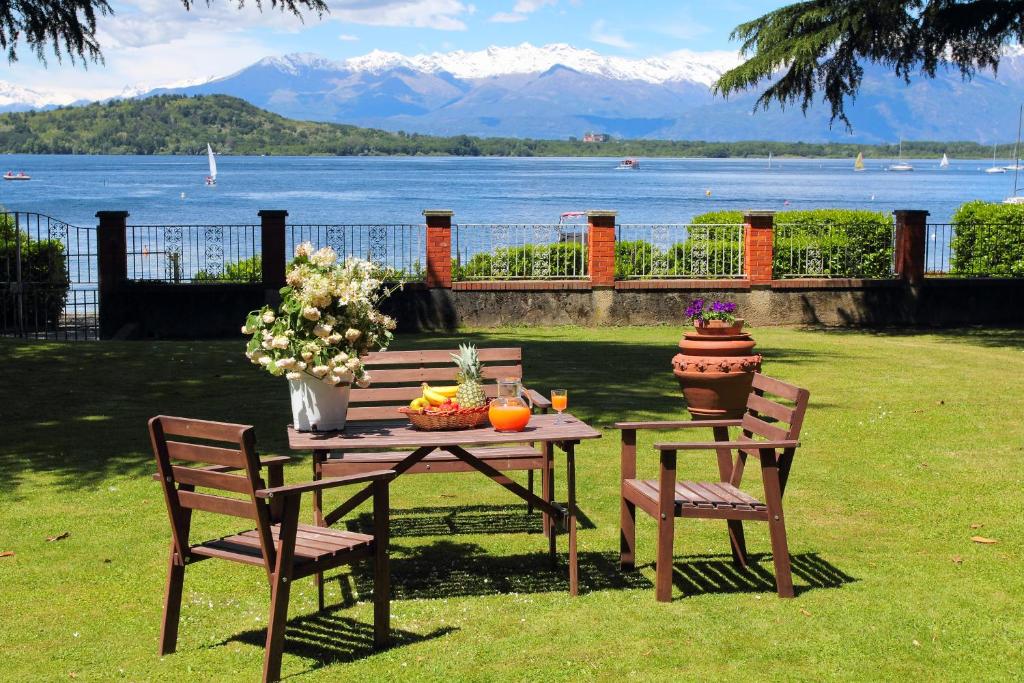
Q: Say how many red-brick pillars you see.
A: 6